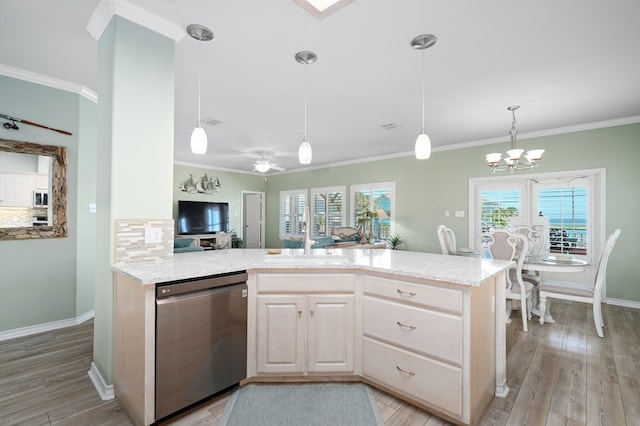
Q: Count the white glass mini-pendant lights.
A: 3